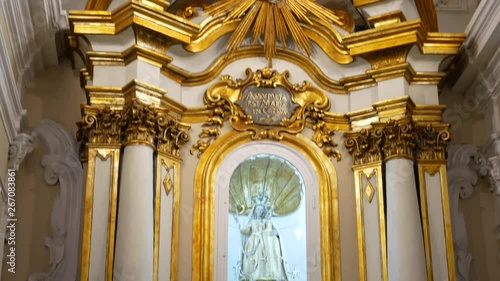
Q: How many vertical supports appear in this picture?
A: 6